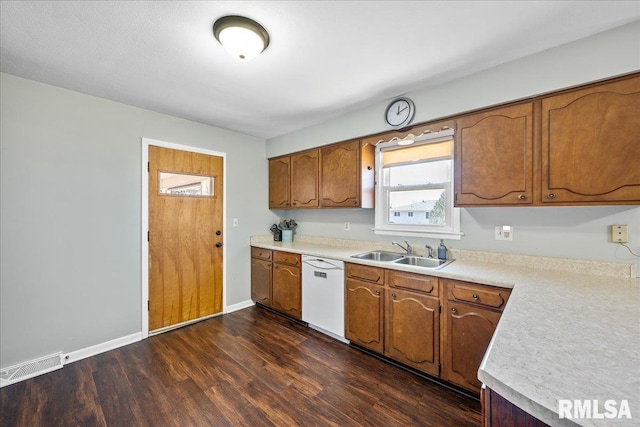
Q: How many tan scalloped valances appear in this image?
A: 1